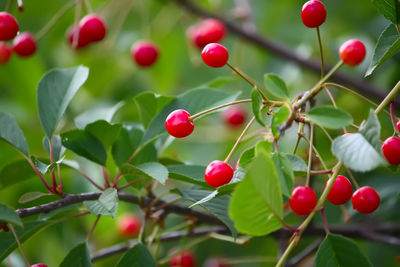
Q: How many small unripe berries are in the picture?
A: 0